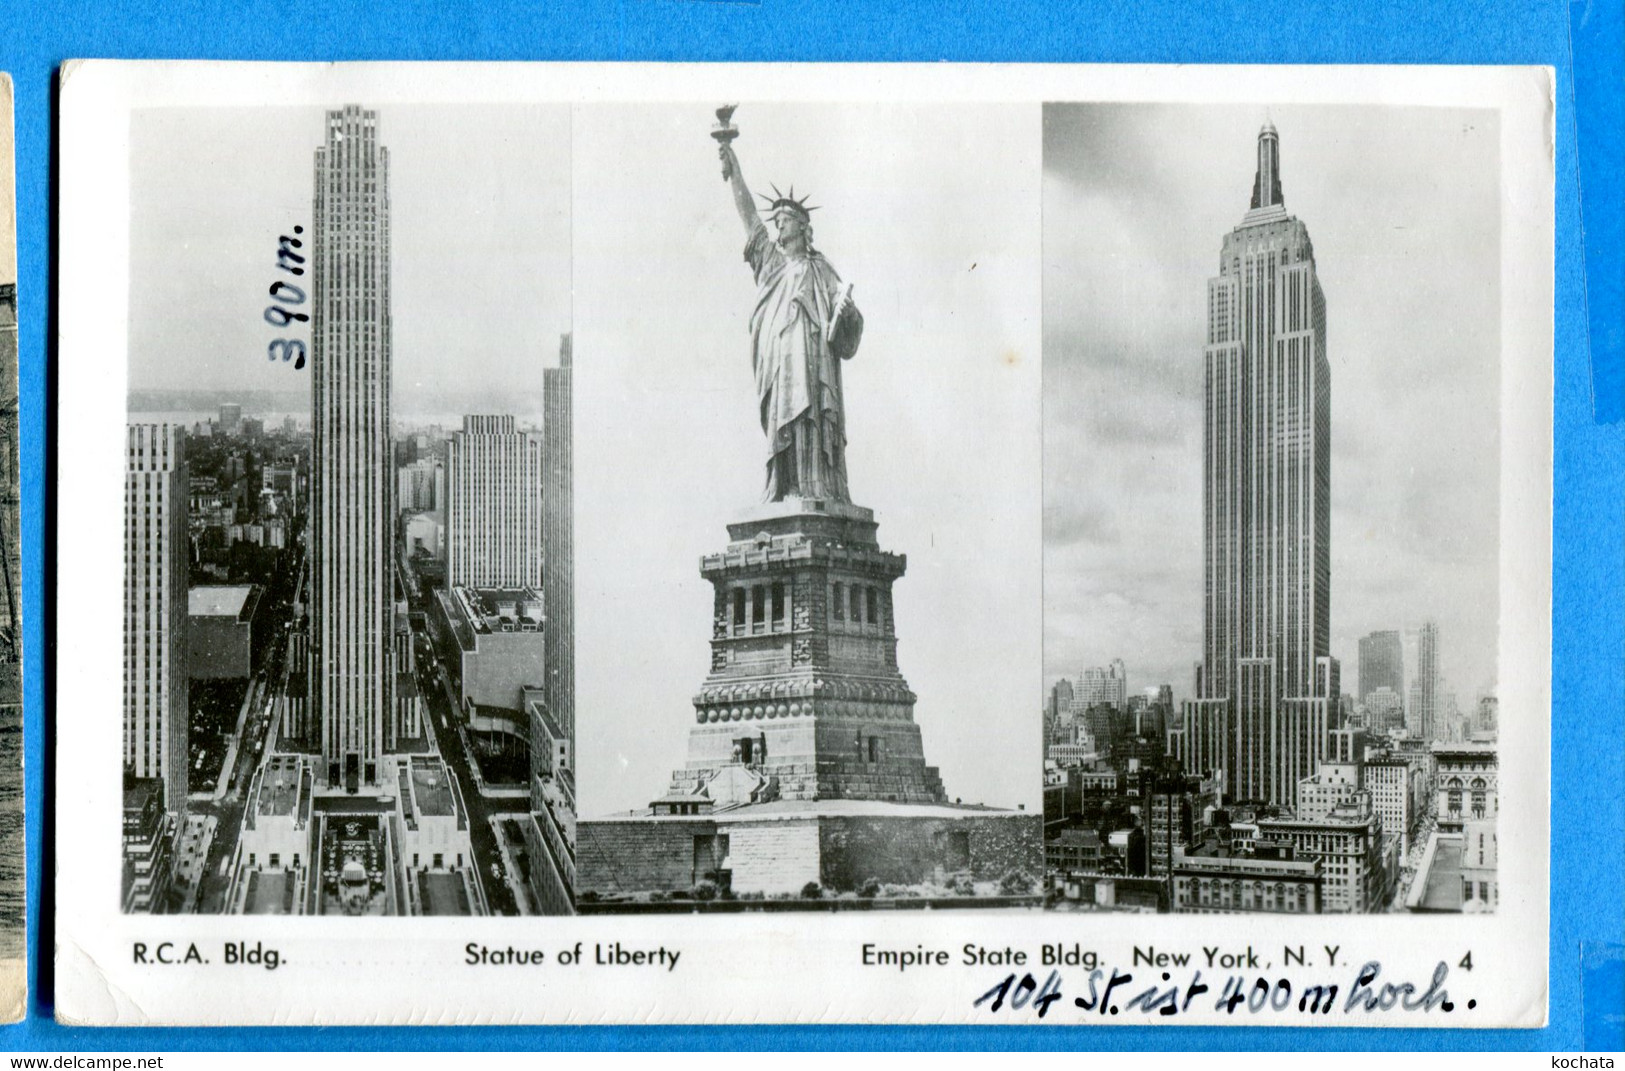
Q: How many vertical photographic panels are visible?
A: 3